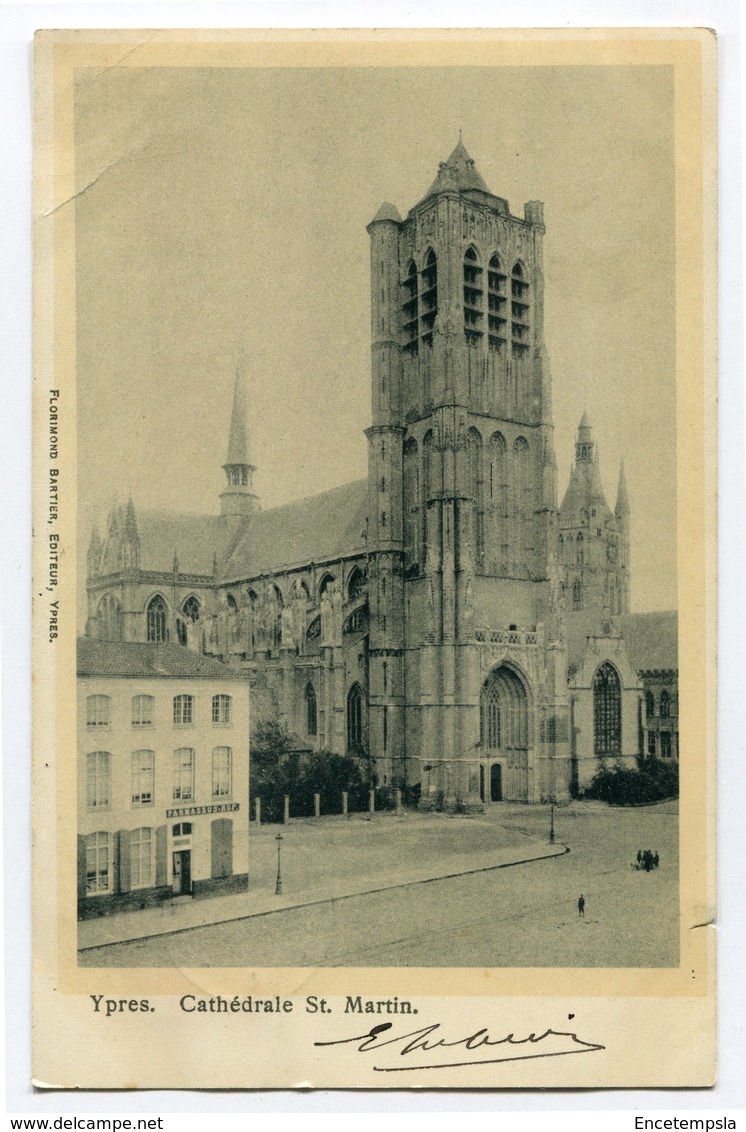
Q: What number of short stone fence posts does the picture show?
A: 6